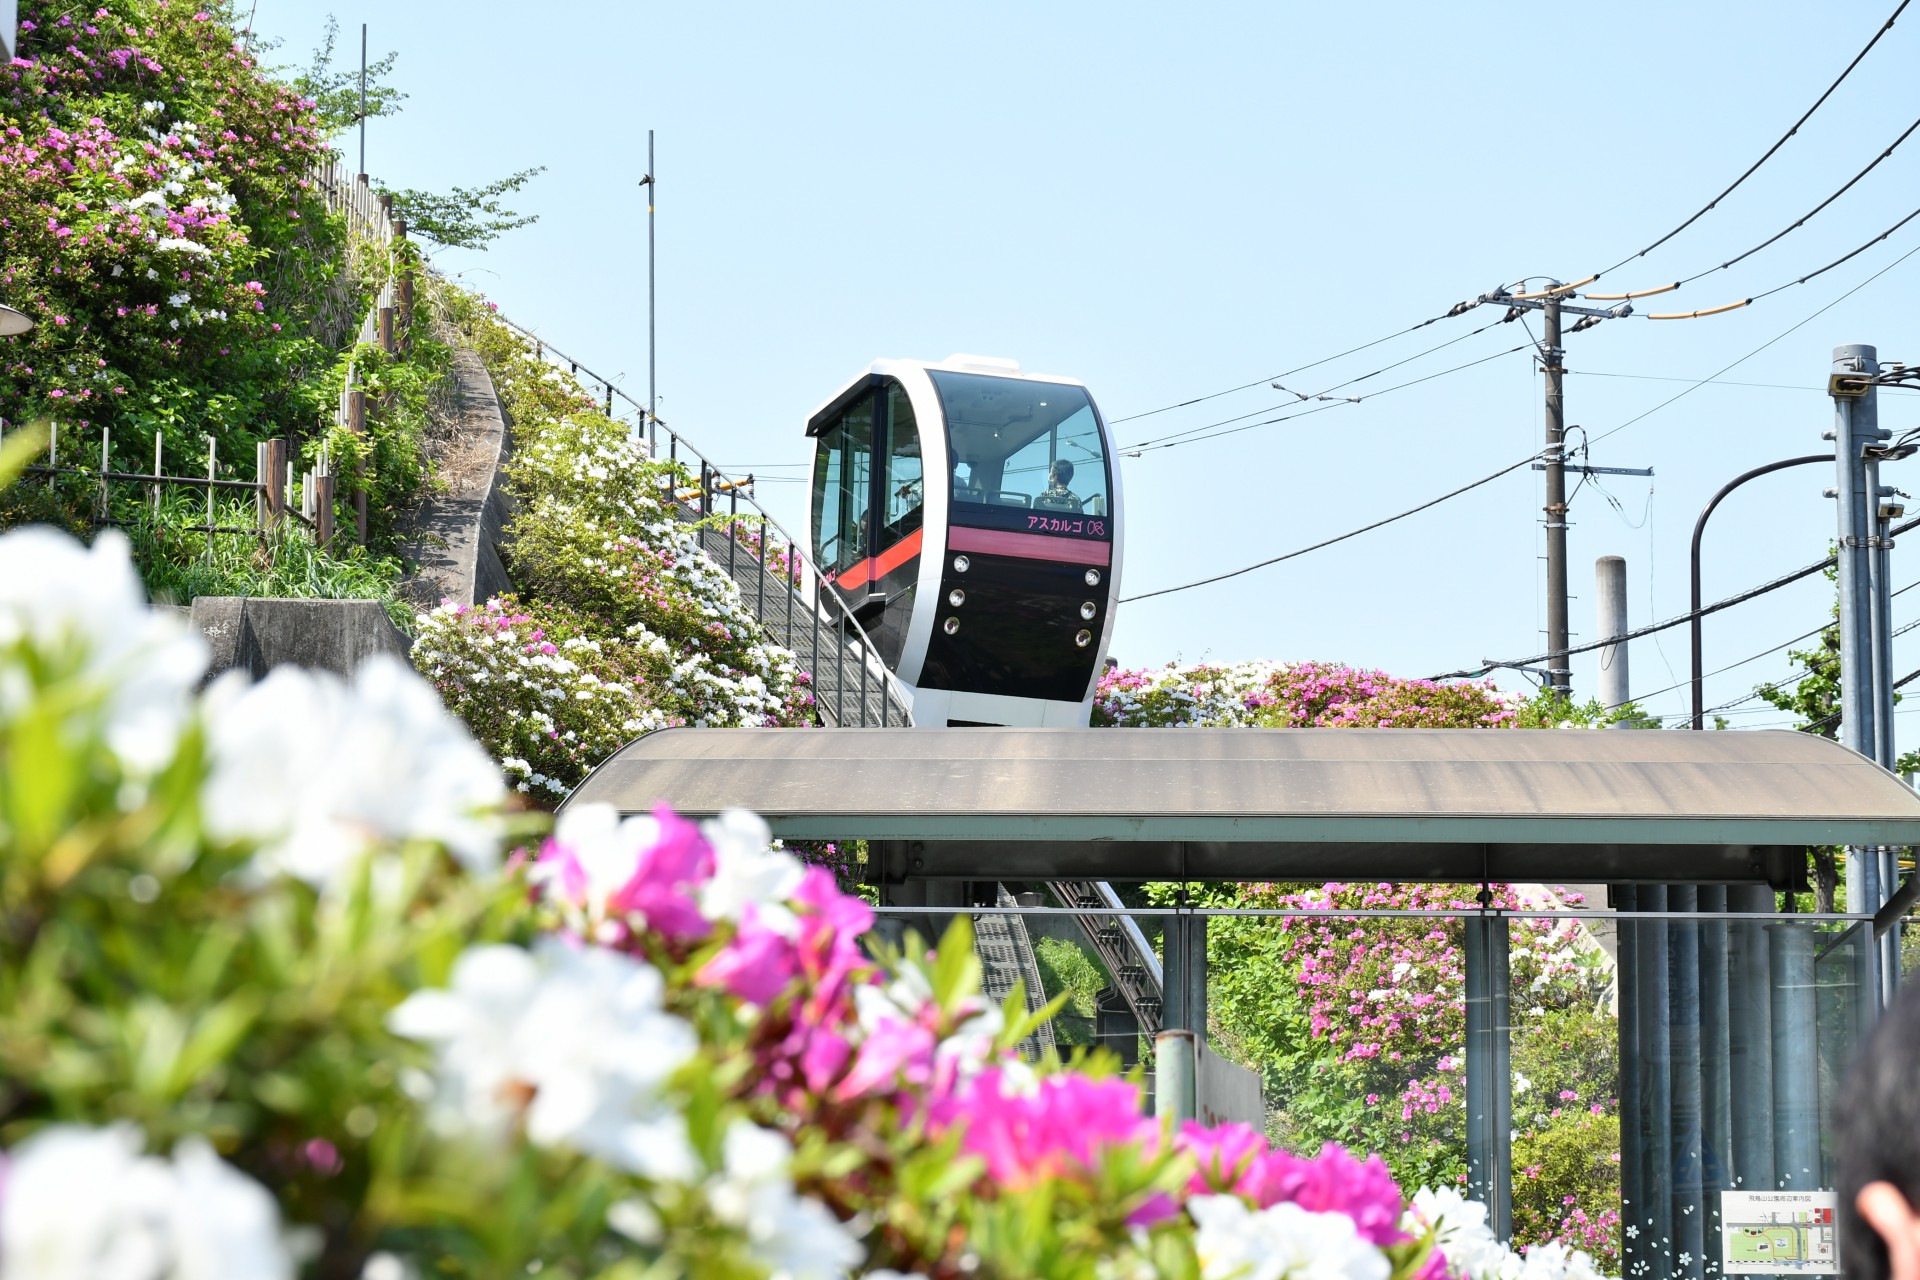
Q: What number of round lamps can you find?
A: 6